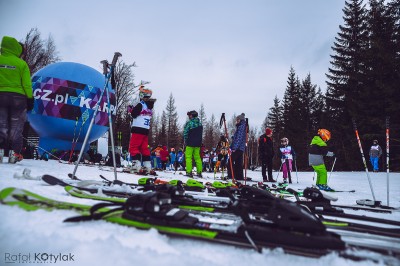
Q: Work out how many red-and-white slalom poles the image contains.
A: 2